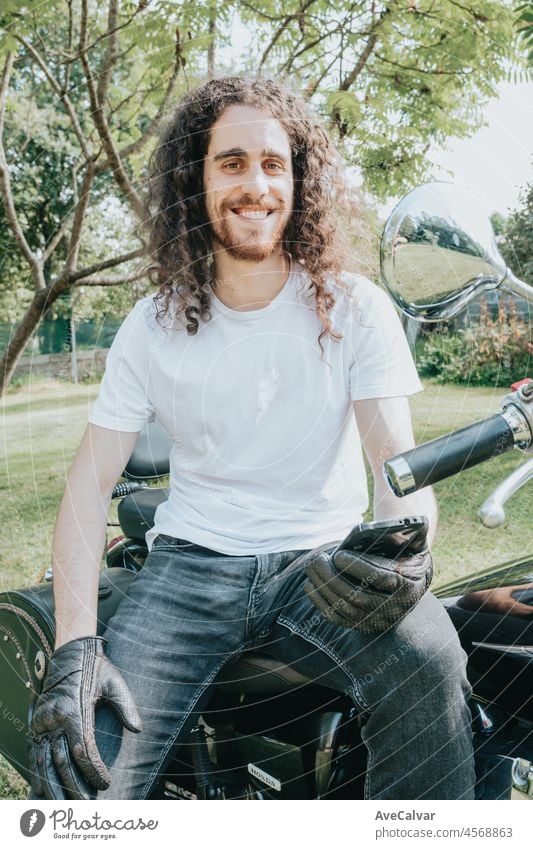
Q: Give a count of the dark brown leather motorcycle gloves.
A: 2